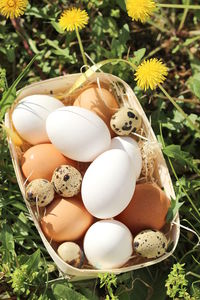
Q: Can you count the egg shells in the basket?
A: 14